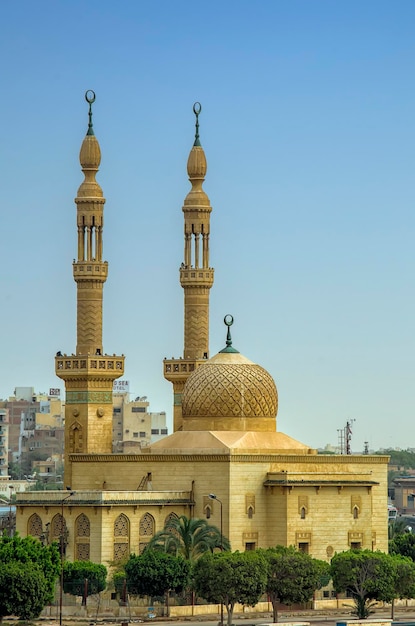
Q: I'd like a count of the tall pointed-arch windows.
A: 6